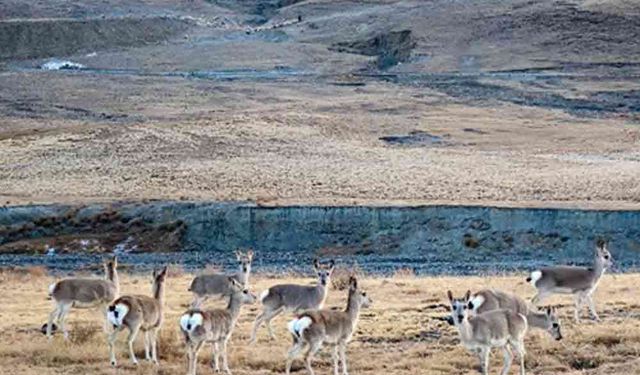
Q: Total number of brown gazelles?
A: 9